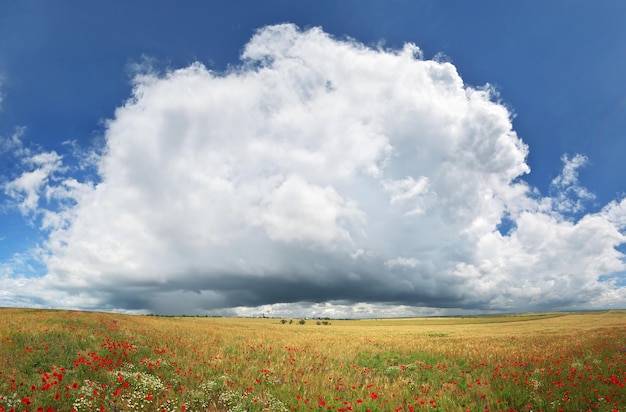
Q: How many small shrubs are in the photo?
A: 5